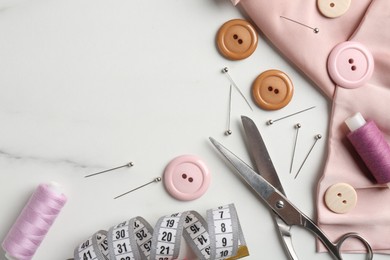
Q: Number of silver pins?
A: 8